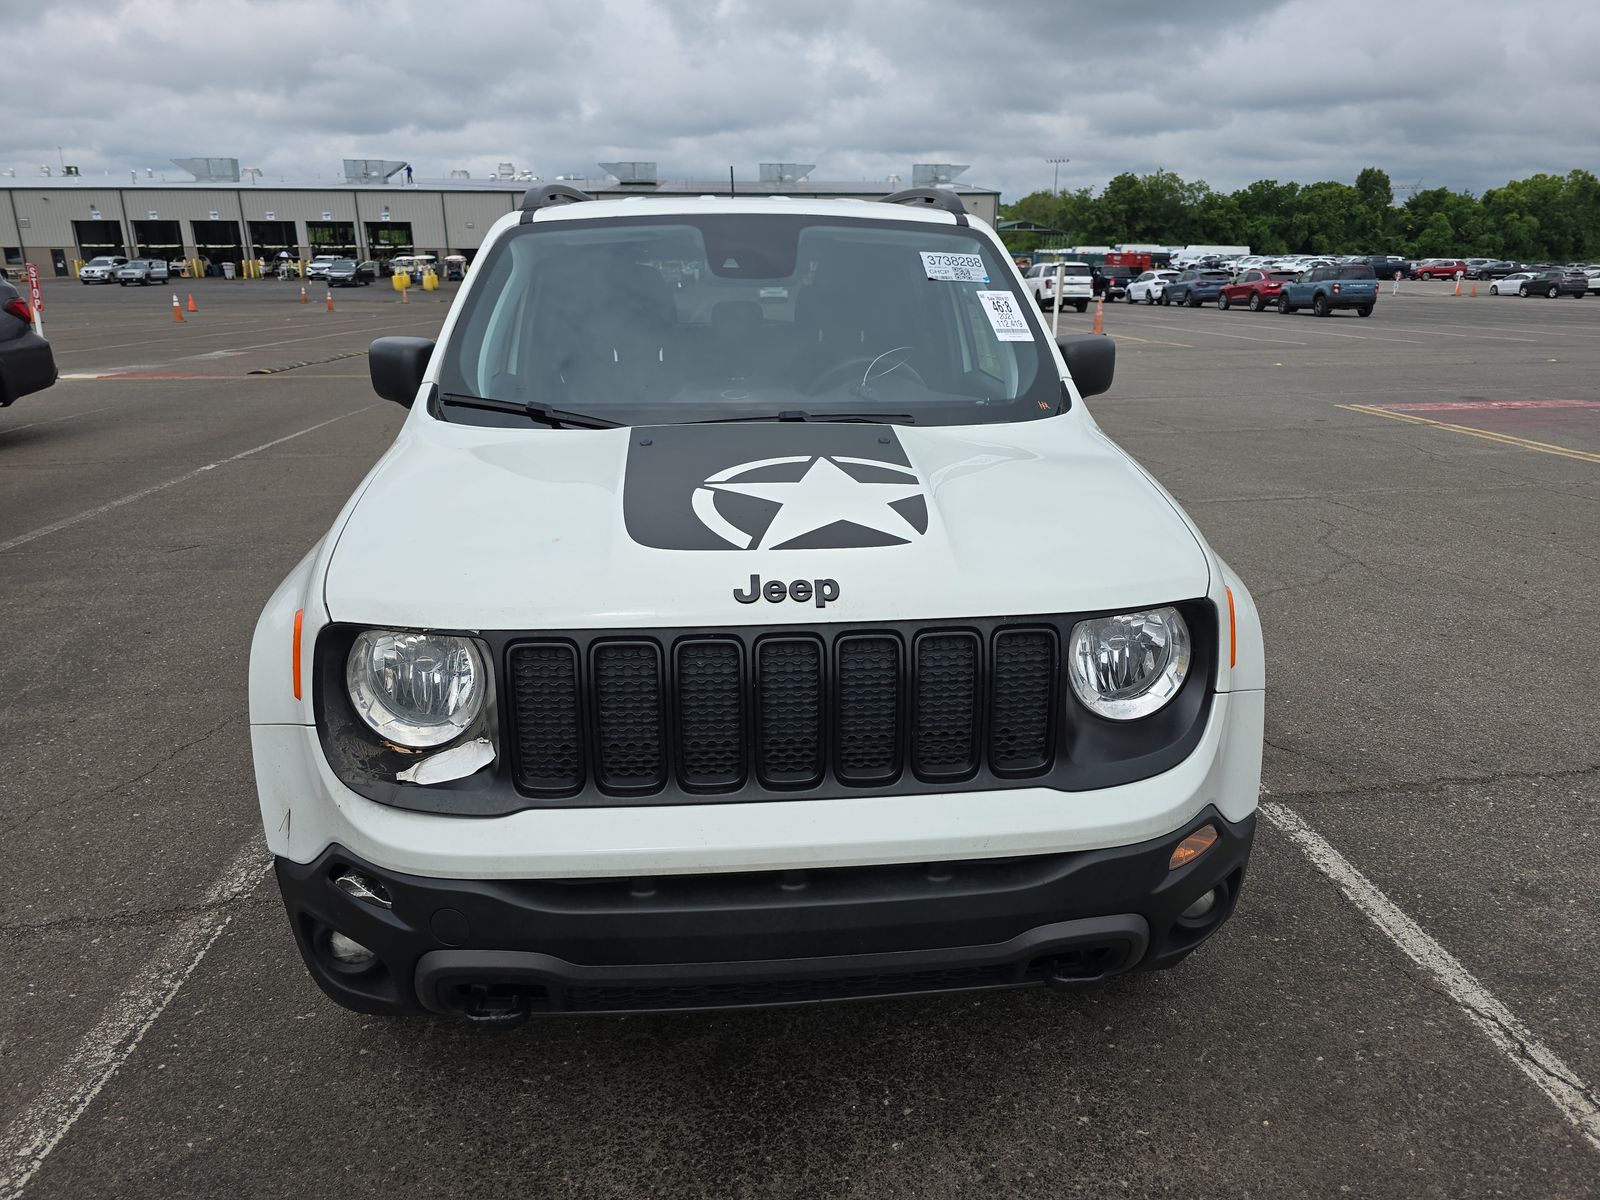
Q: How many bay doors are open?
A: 6